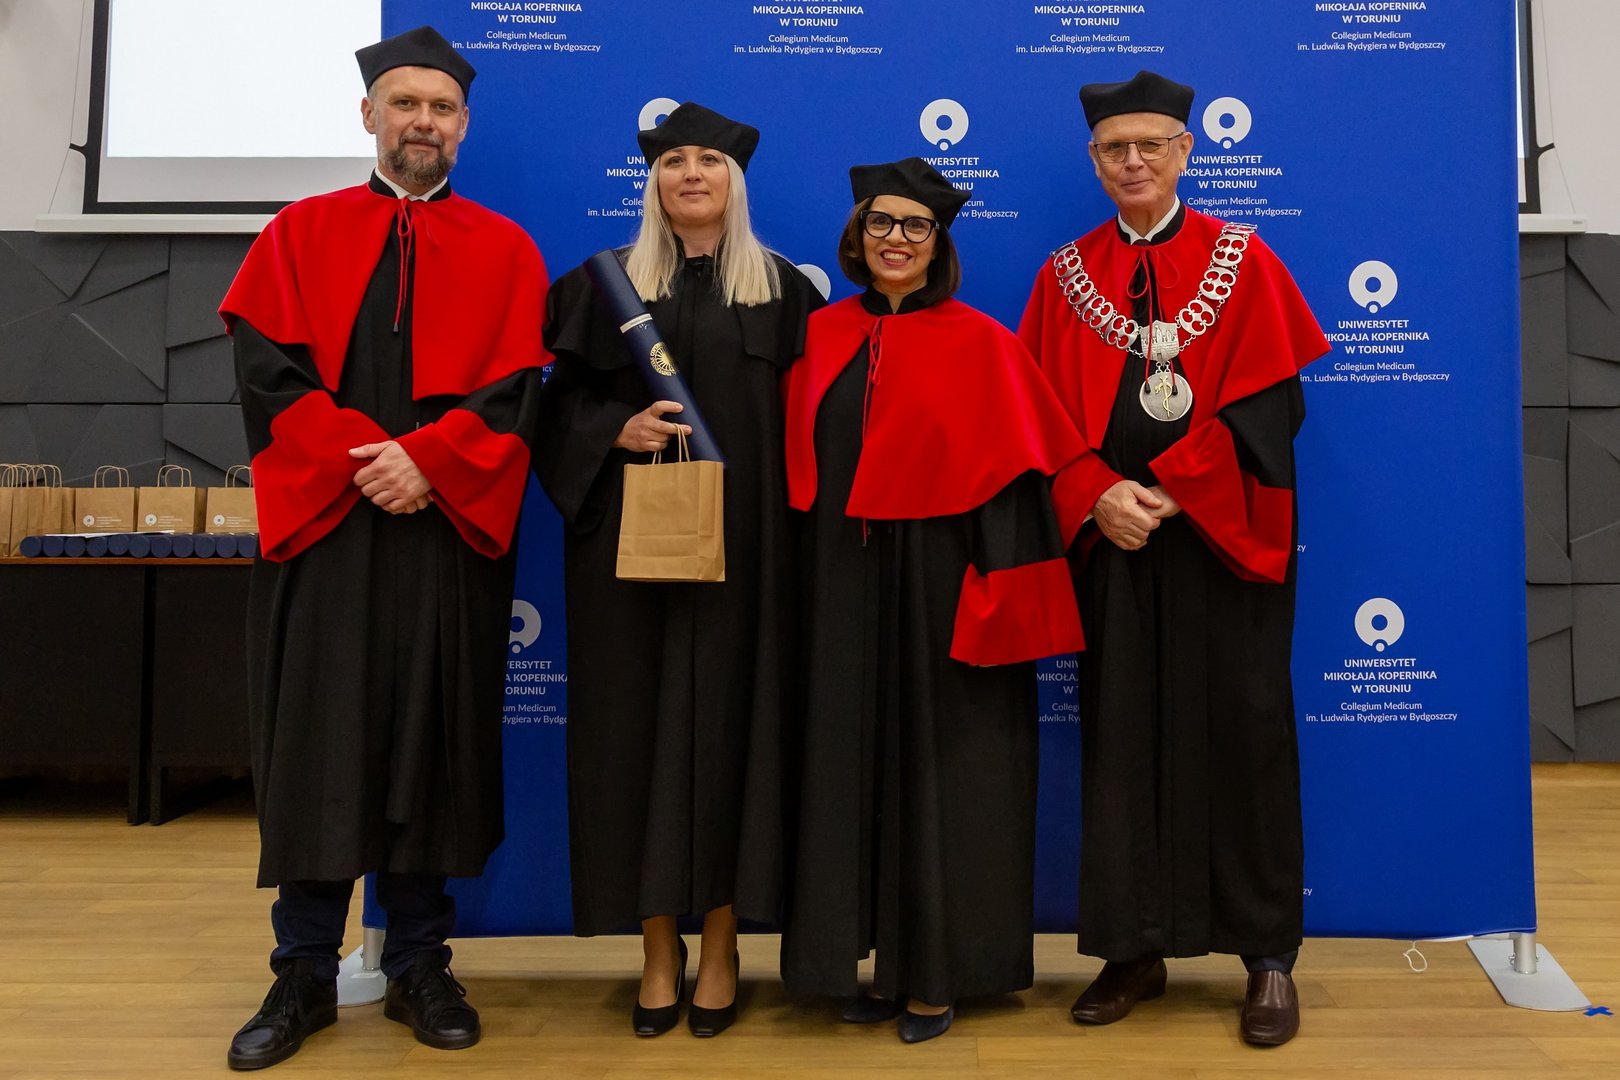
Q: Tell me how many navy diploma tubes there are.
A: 12